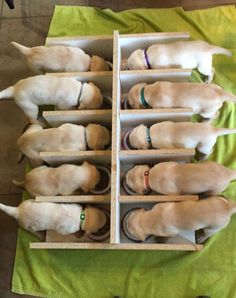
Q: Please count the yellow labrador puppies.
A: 10